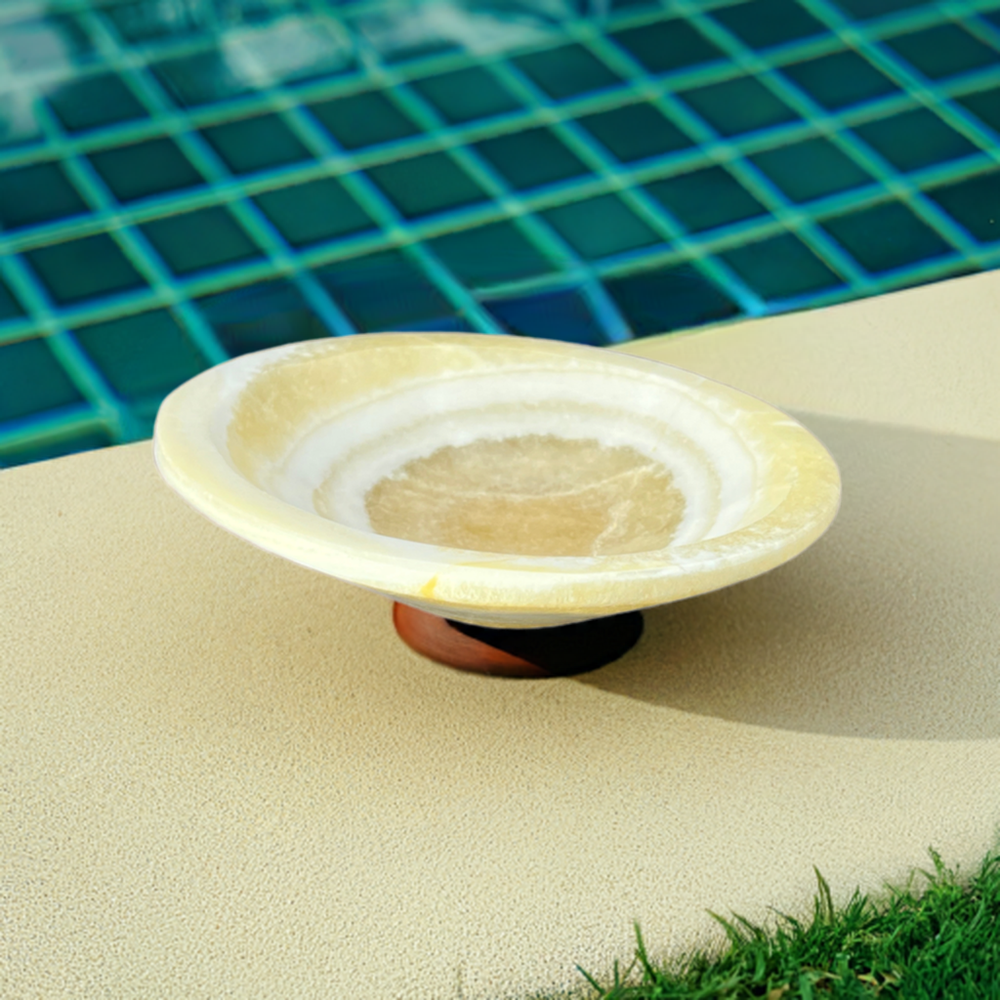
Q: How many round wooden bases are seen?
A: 1